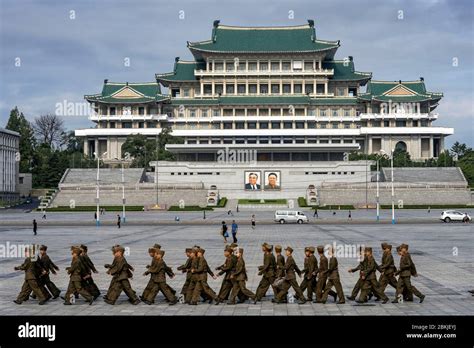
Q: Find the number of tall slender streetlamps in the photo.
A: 4